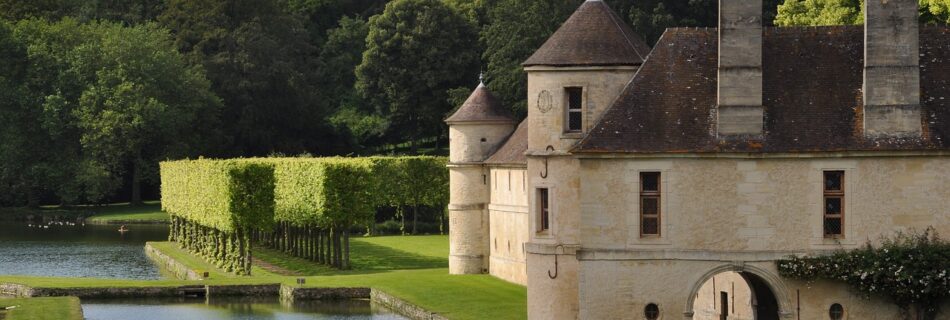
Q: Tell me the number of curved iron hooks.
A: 2